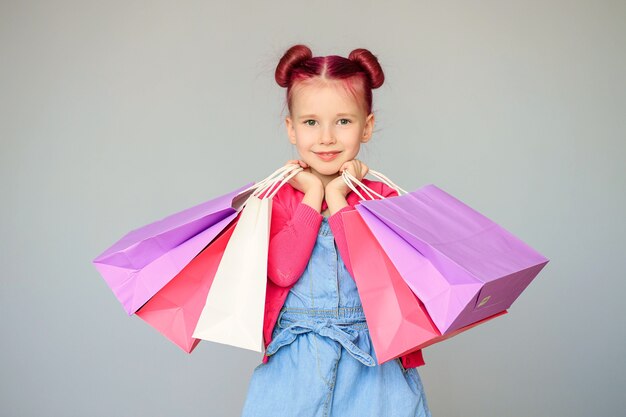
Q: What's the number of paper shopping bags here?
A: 5